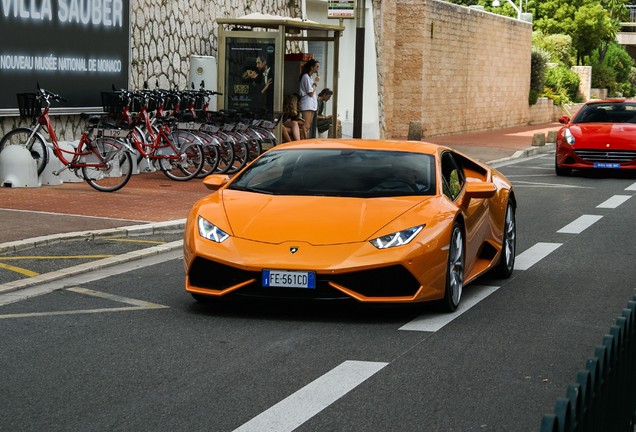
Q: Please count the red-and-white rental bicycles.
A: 7